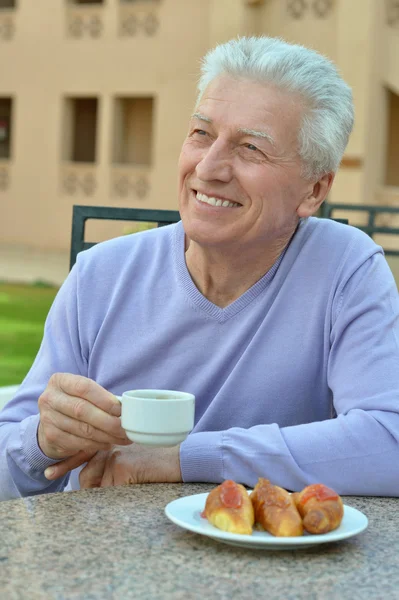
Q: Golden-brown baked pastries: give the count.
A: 3